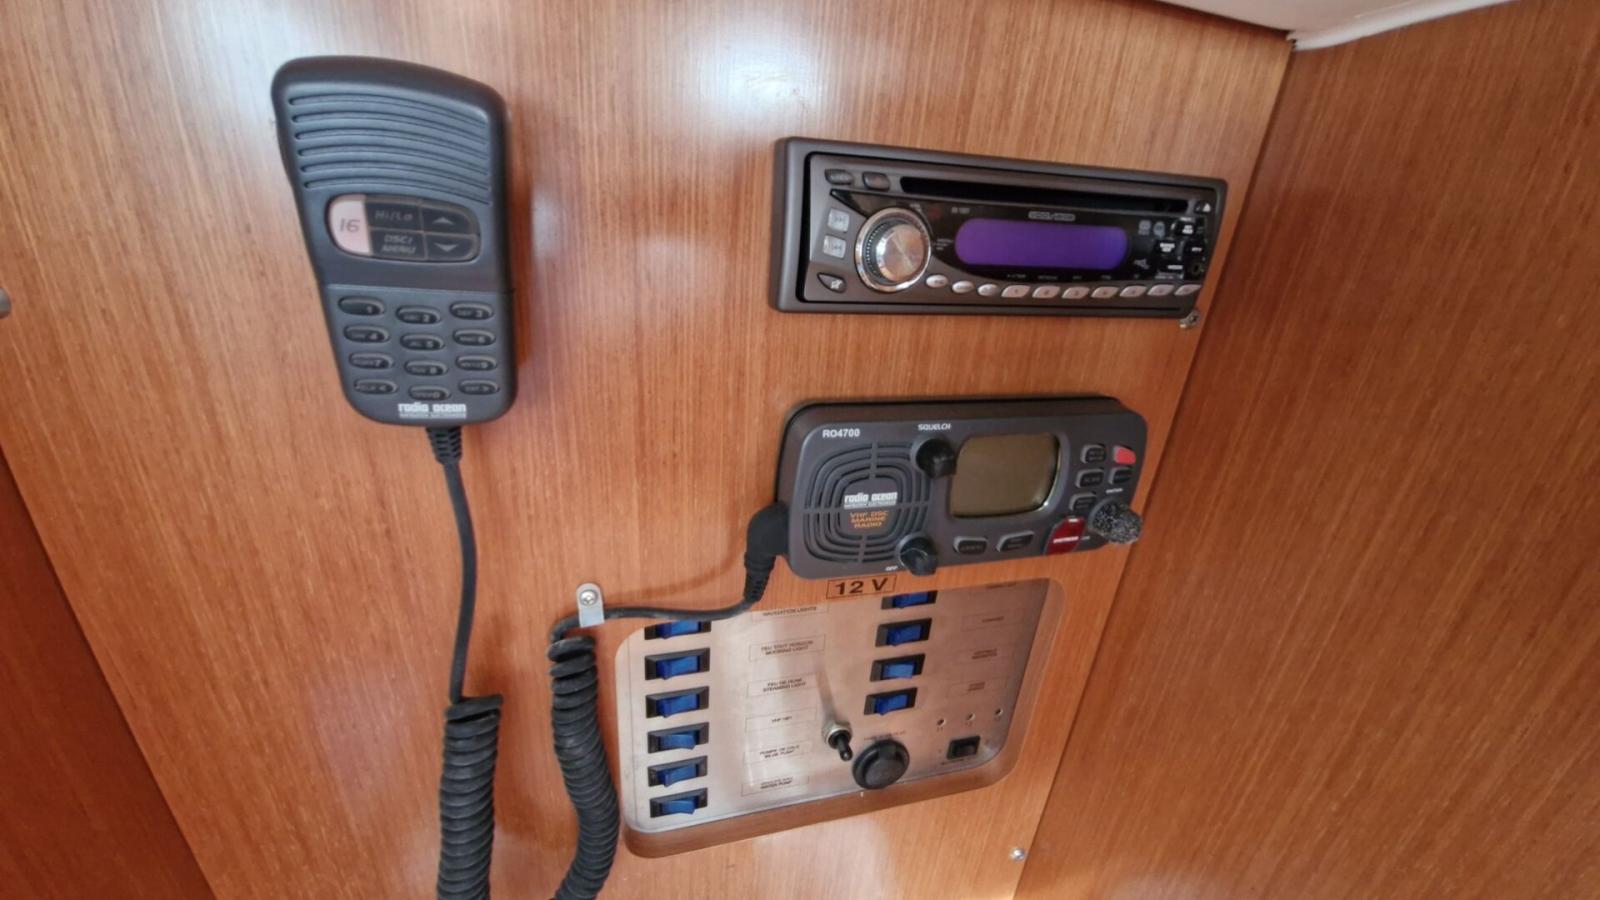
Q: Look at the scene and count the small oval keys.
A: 12